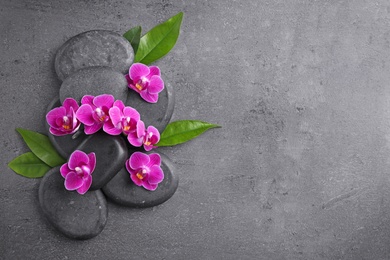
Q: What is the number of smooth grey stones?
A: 7